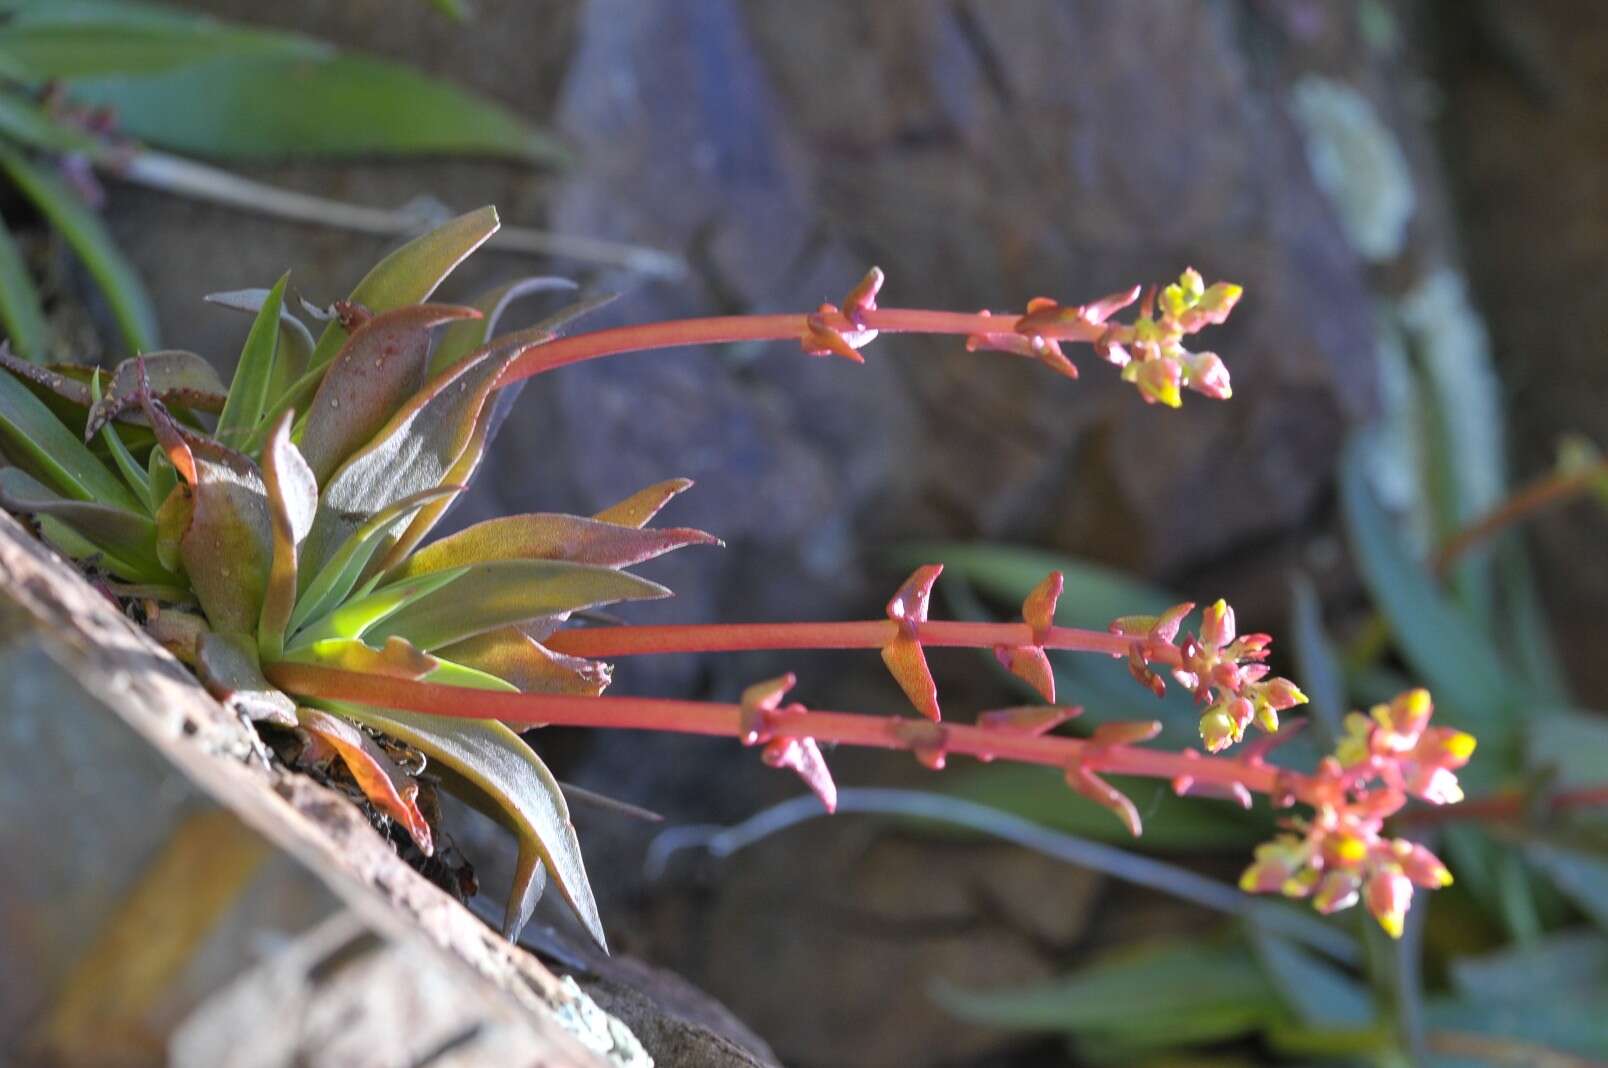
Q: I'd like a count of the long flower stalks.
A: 3